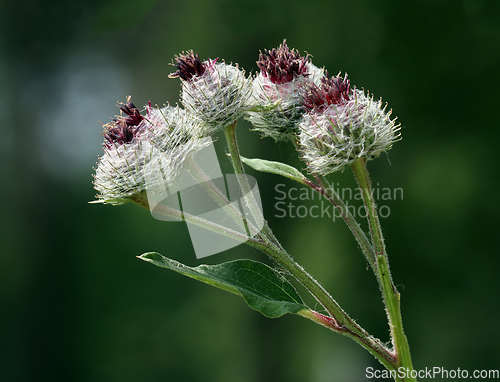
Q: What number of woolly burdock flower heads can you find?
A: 5